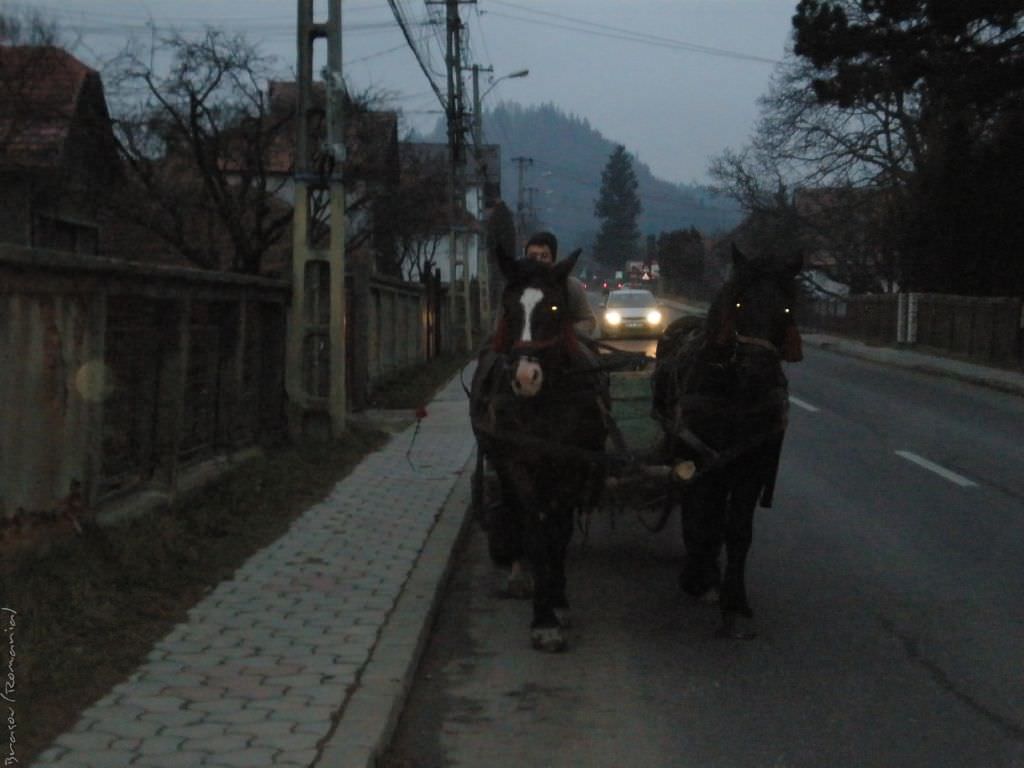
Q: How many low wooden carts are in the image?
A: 1